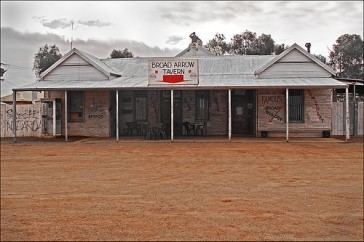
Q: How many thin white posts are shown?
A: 7